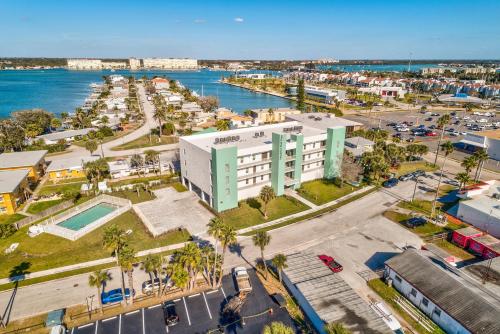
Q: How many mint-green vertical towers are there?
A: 4